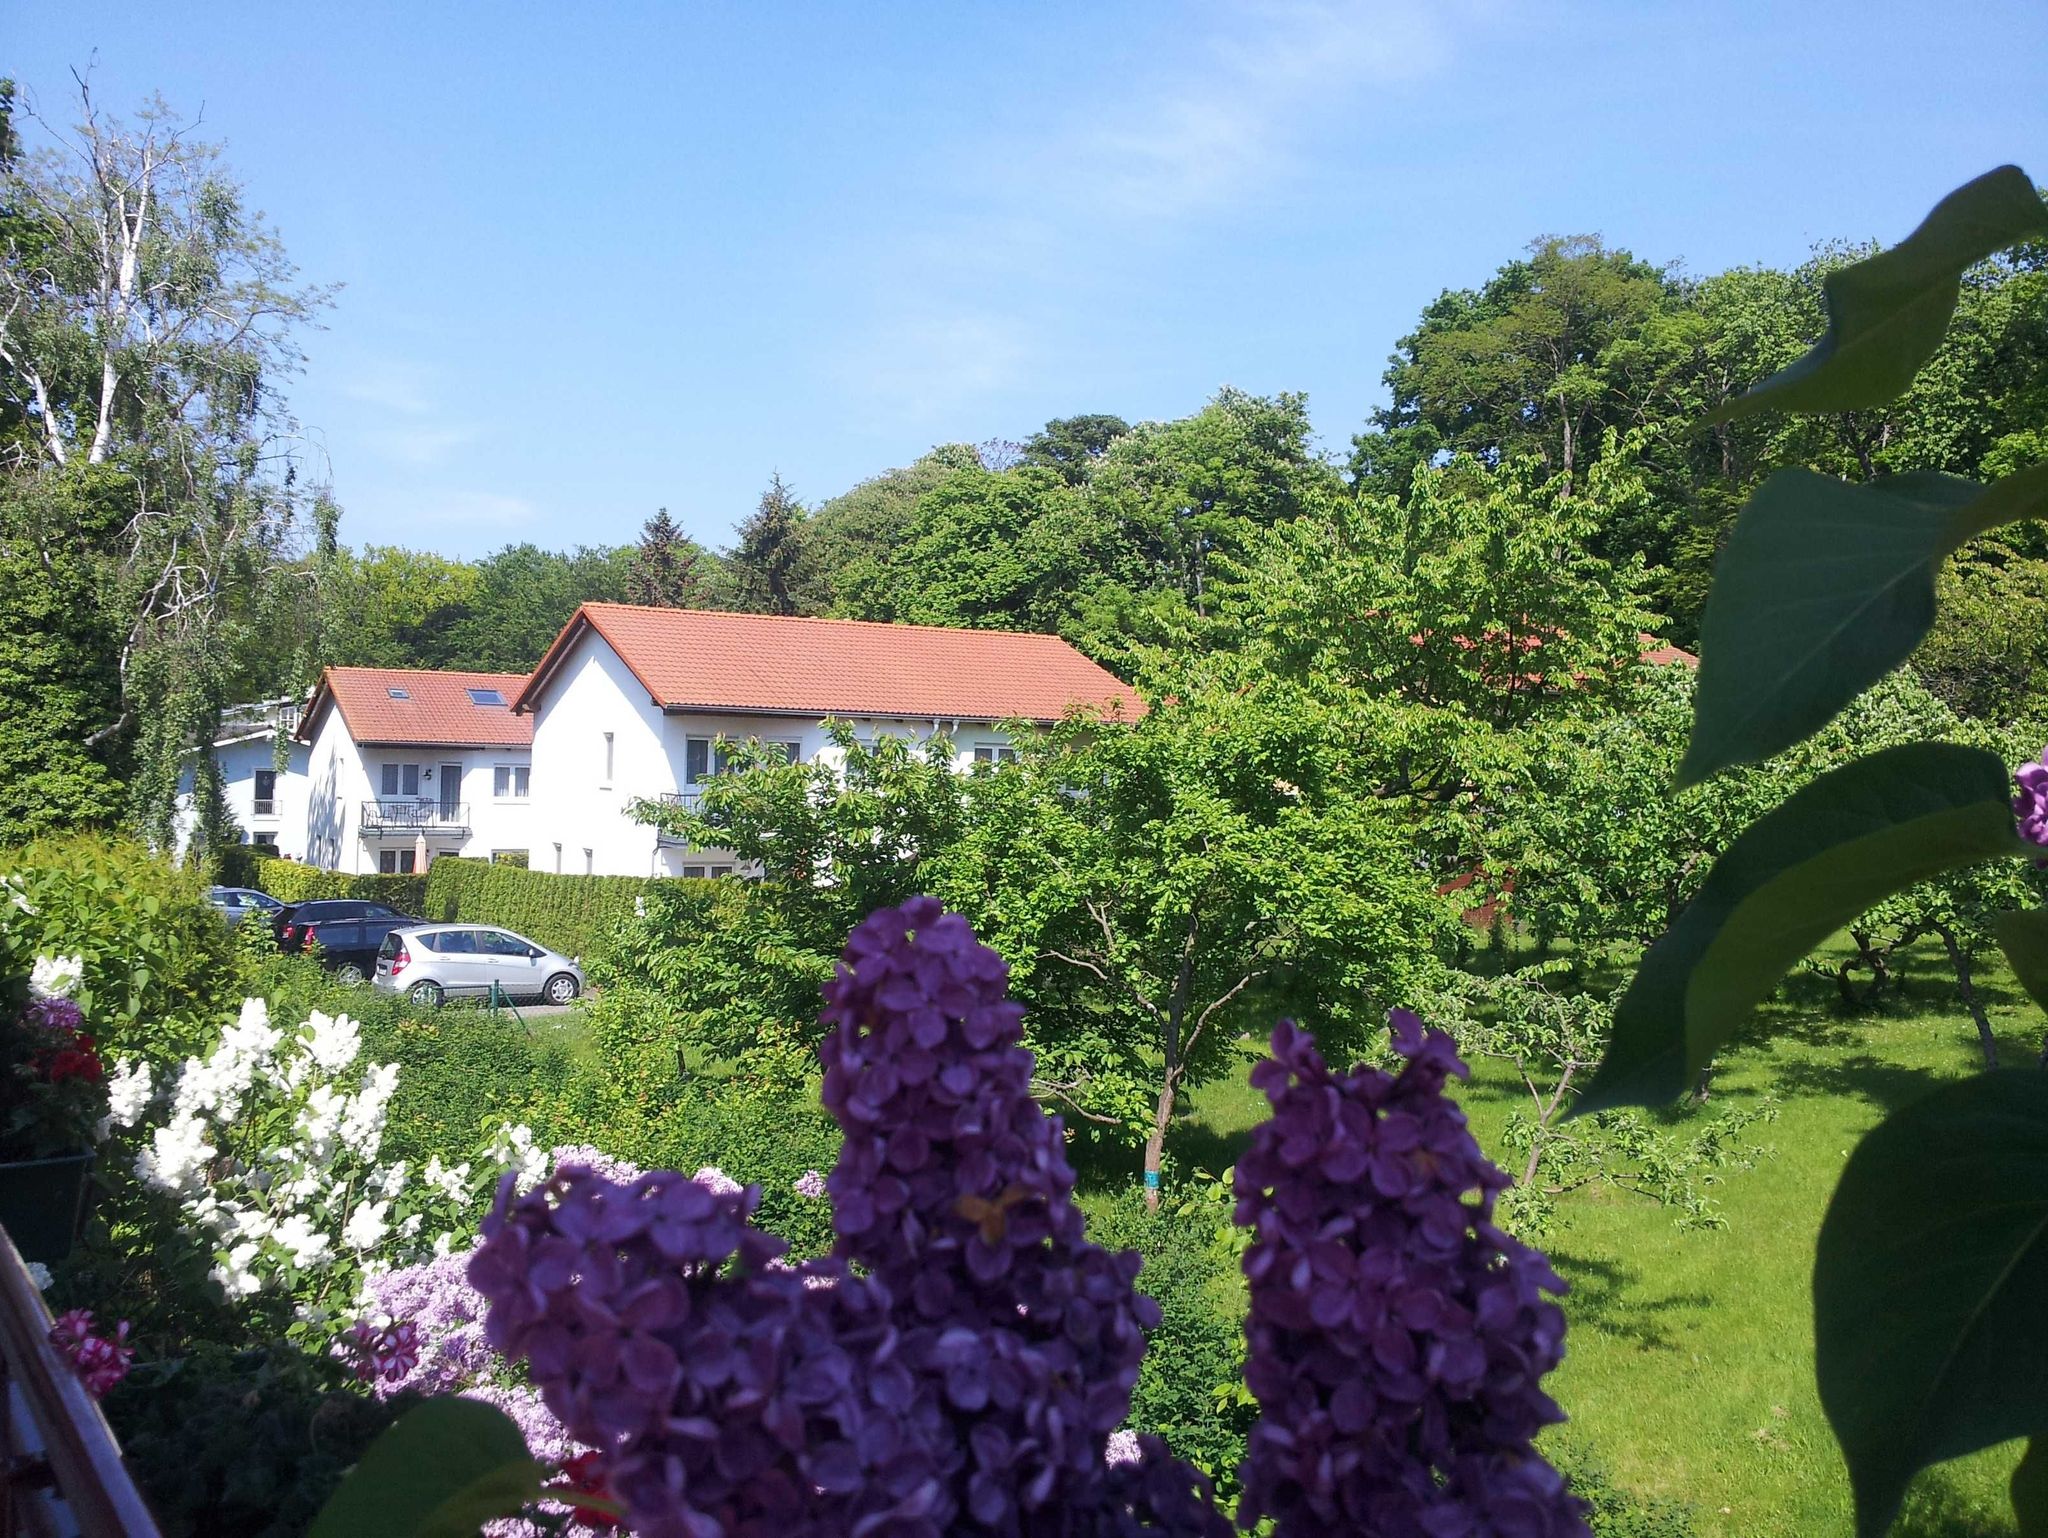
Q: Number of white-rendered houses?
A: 3